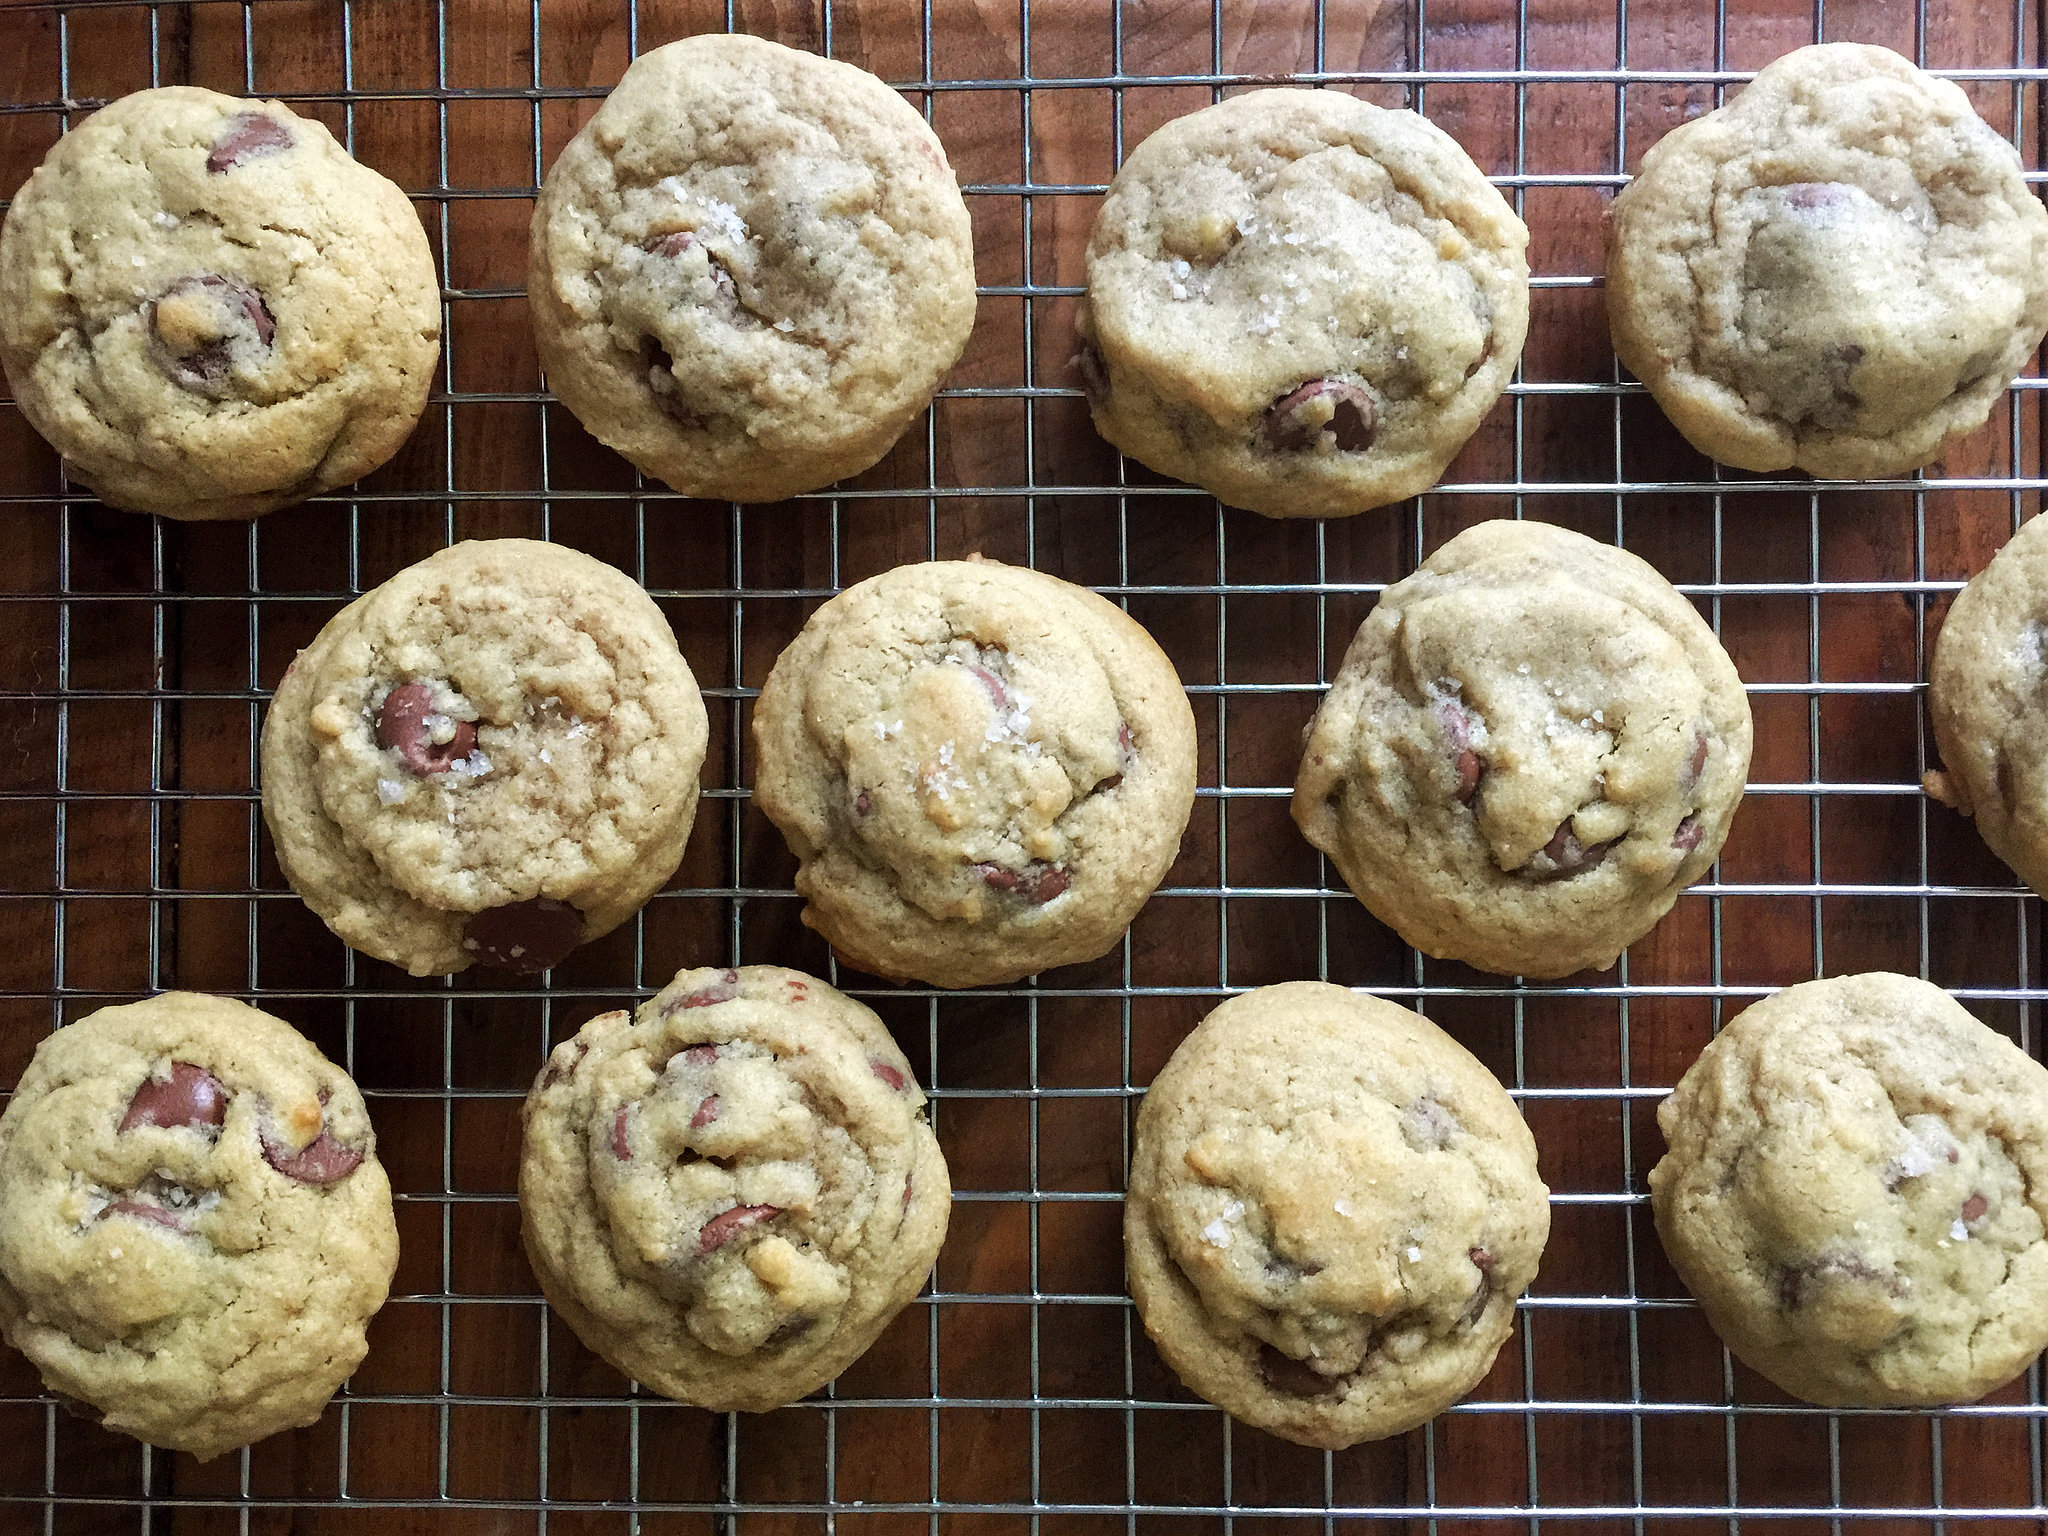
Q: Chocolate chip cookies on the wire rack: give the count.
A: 12